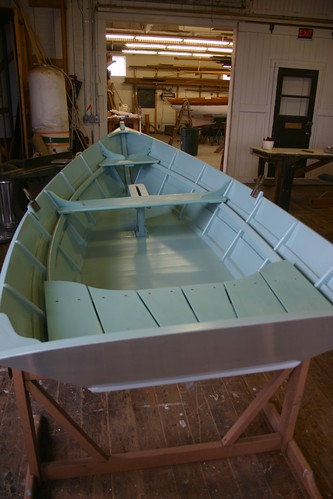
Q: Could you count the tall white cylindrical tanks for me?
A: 1